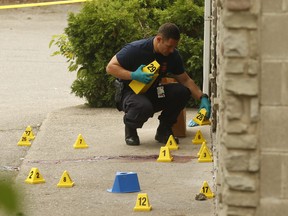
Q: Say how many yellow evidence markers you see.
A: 14